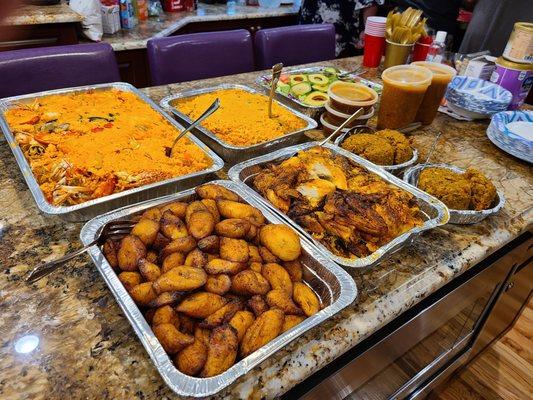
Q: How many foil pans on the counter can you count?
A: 7